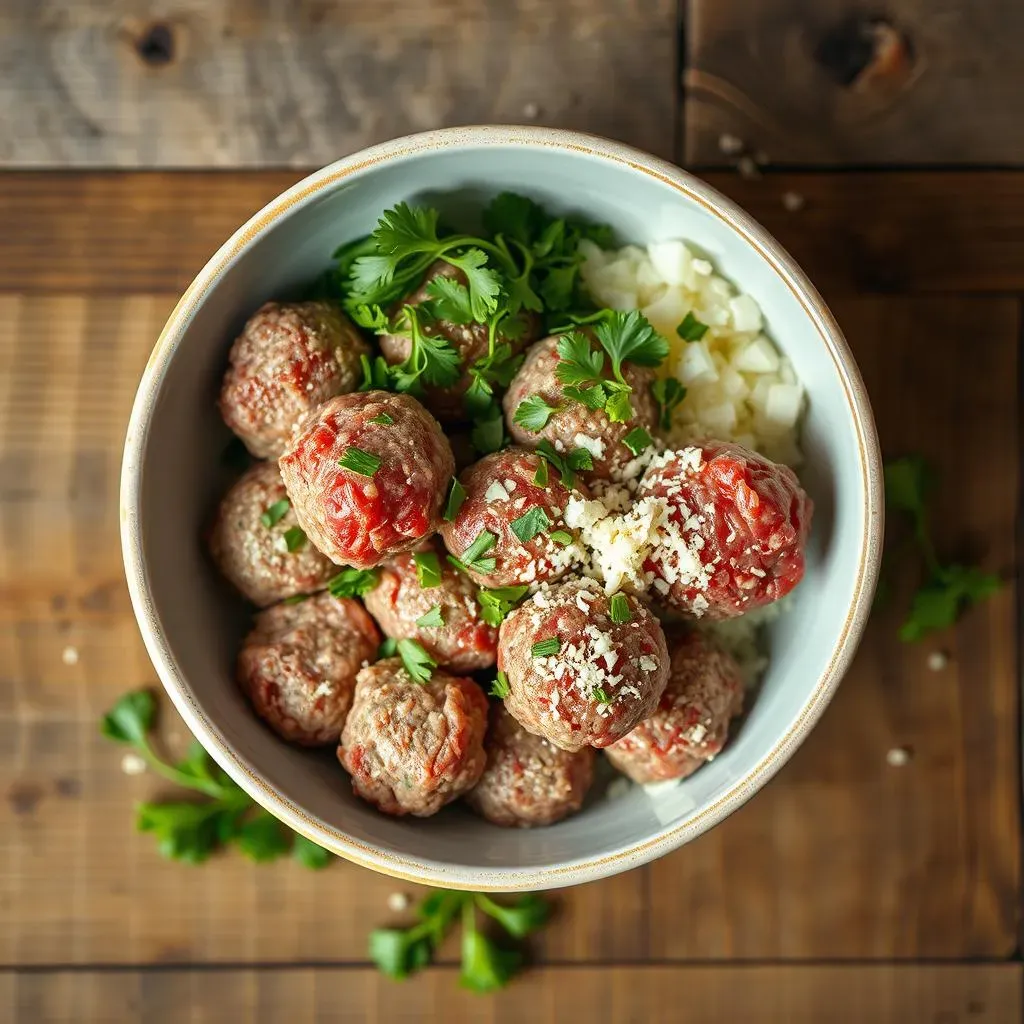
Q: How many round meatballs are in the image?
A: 13